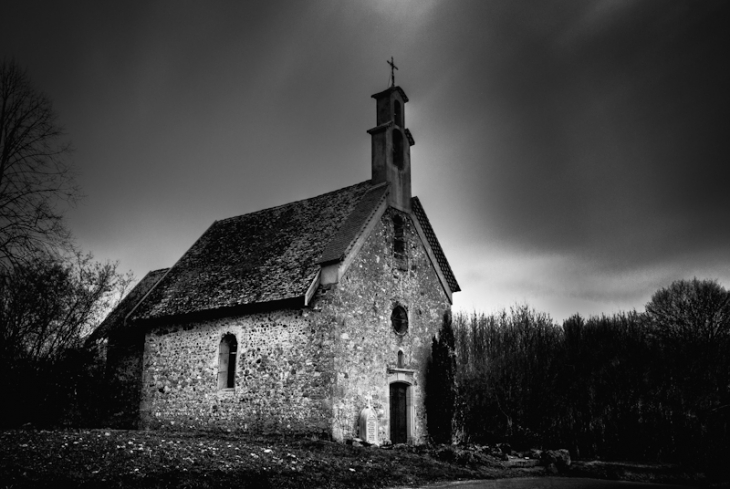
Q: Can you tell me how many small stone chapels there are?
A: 1